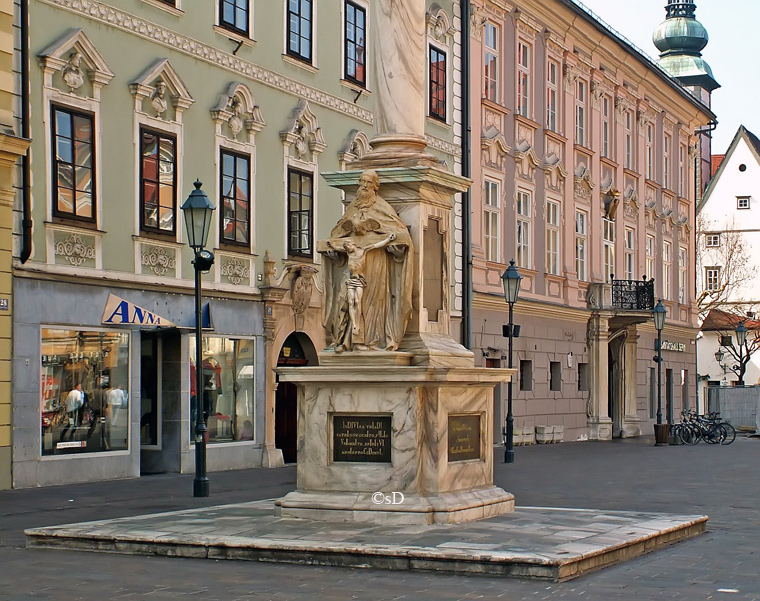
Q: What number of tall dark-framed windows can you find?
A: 8